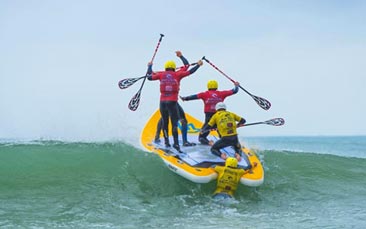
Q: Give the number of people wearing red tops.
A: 3